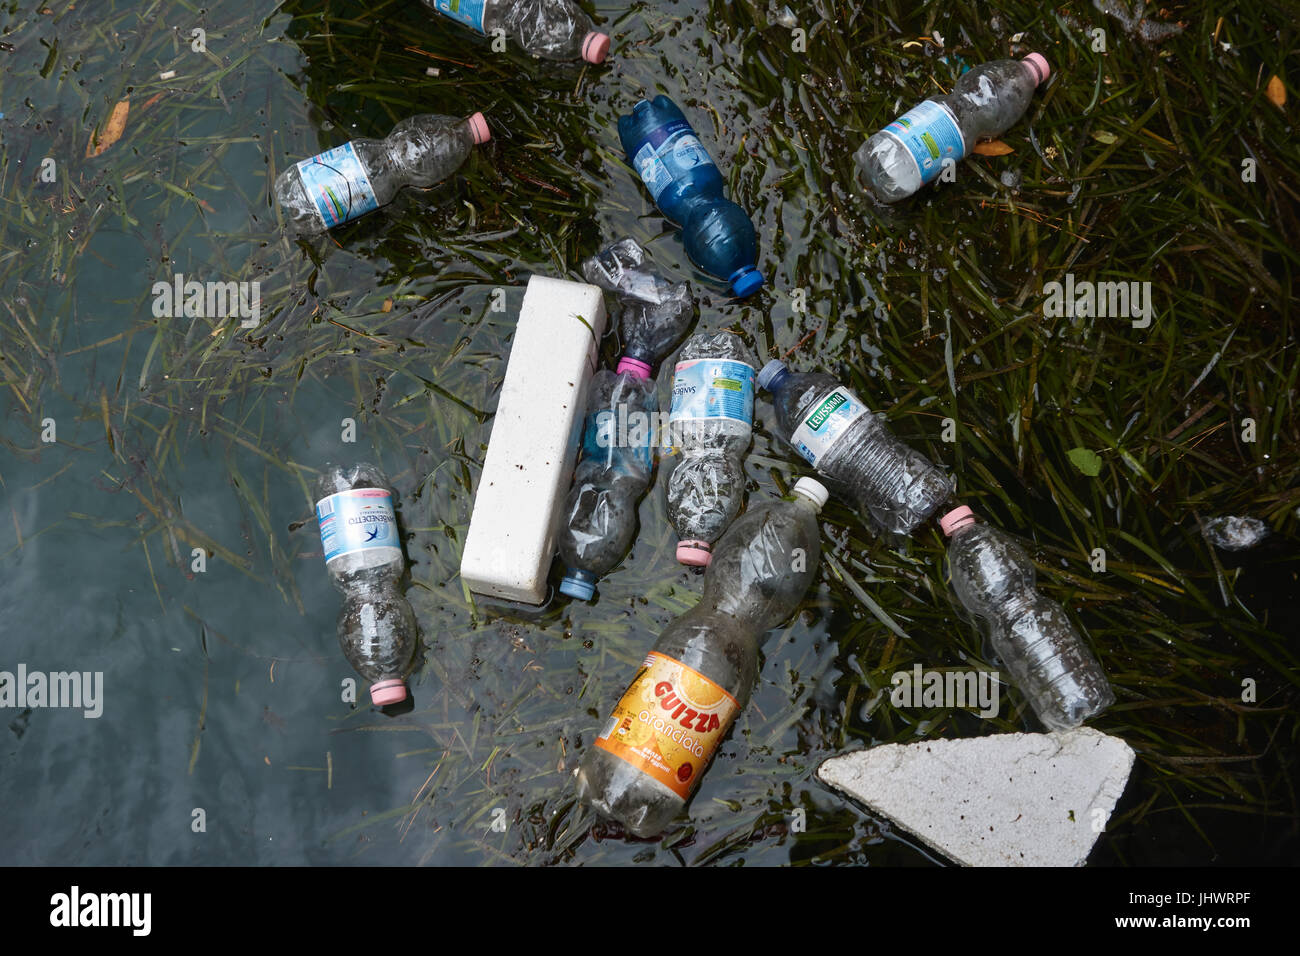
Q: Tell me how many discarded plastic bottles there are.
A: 11